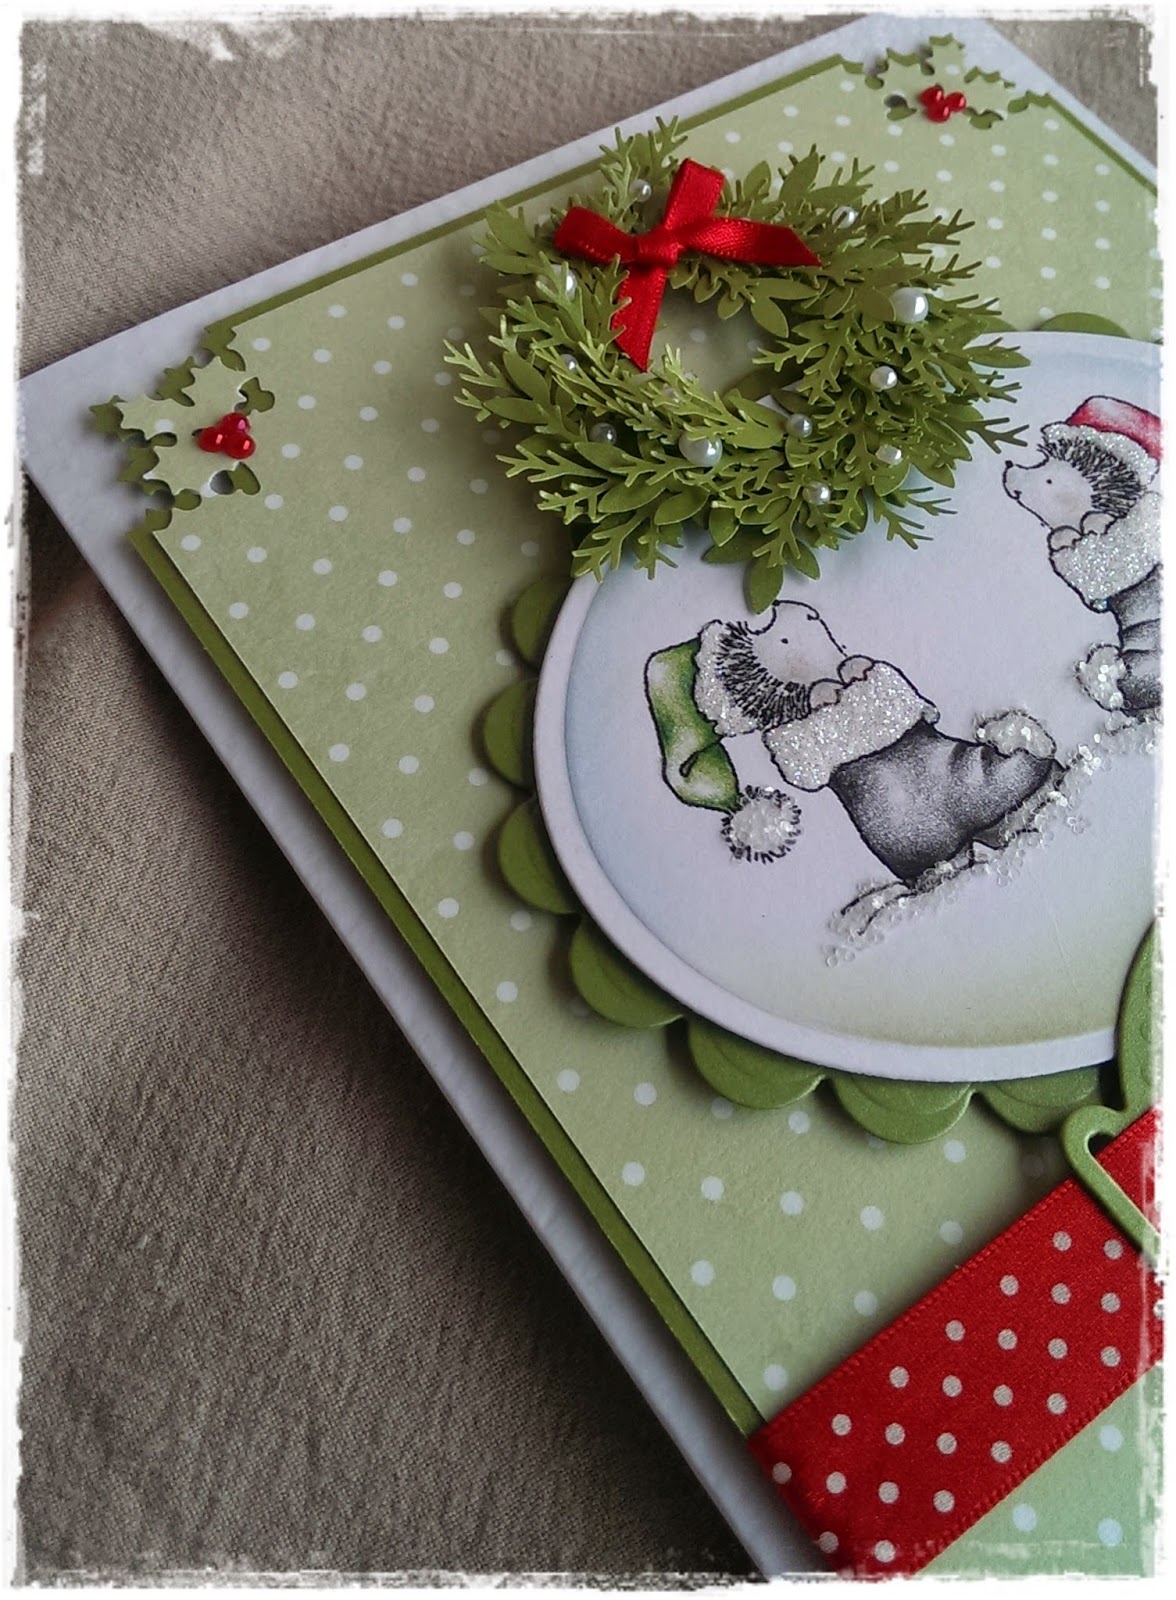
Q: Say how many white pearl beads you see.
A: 11